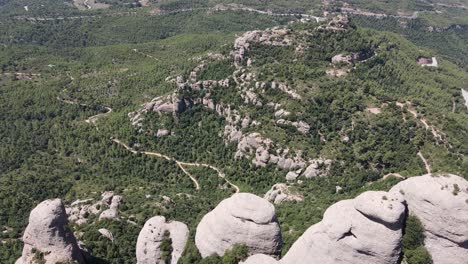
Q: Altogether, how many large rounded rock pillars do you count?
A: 5